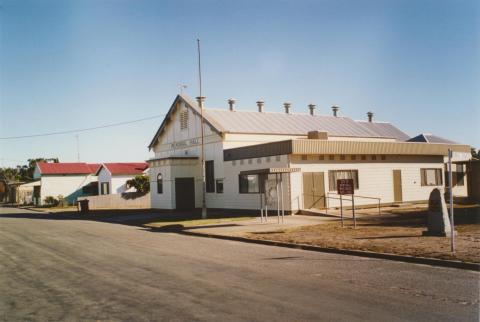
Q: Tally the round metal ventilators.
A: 7